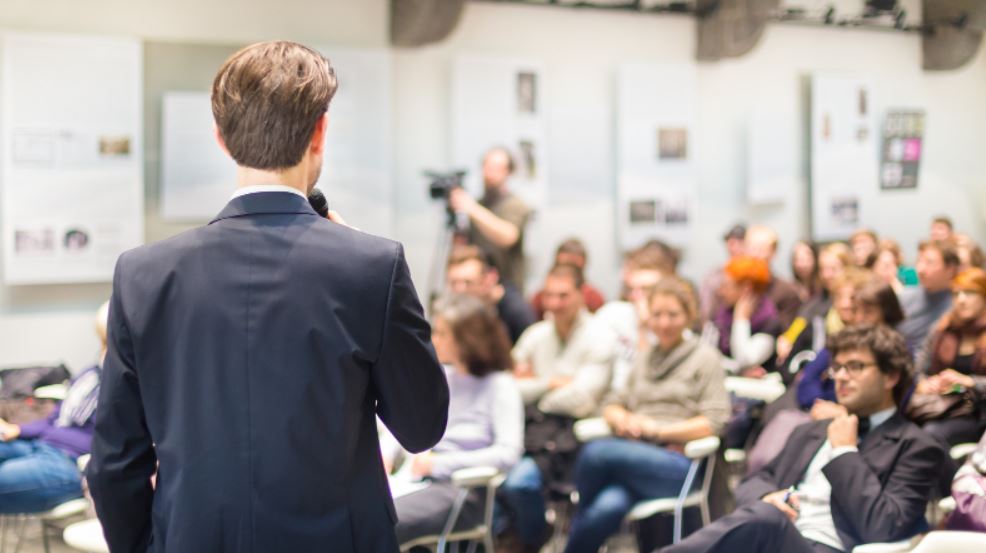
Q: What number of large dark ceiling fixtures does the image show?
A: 3